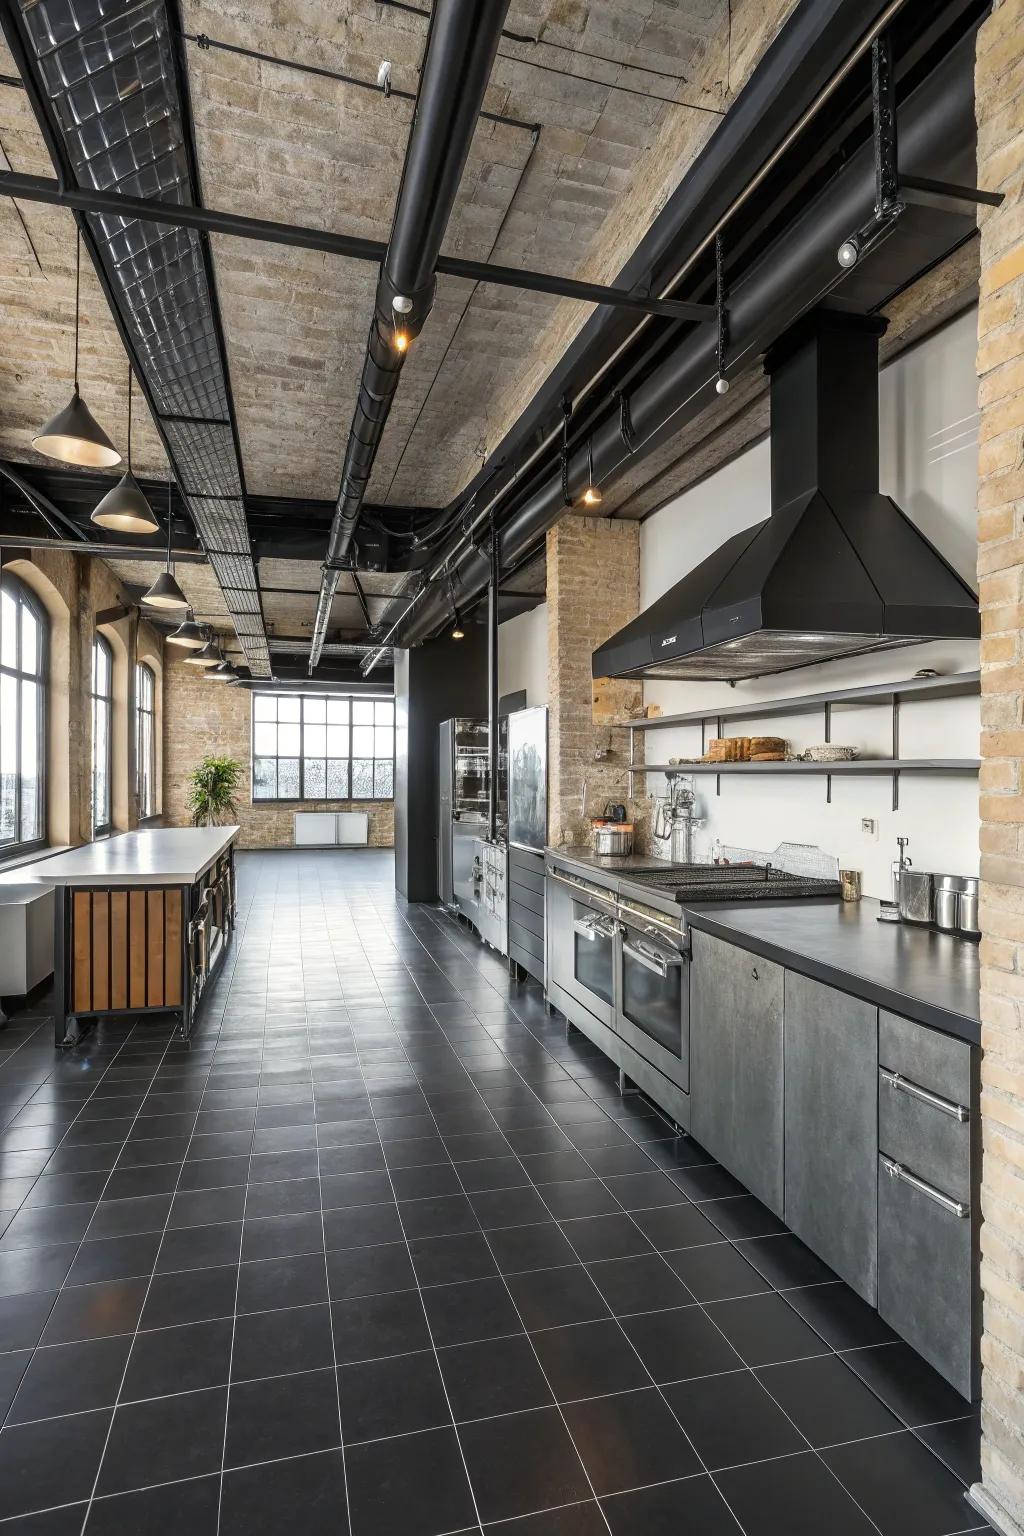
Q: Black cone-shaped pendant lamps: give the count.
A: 6